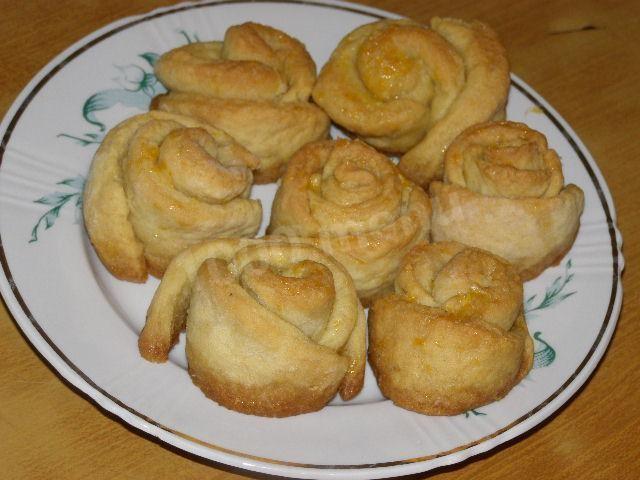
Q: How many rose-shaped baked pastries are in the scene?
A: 7